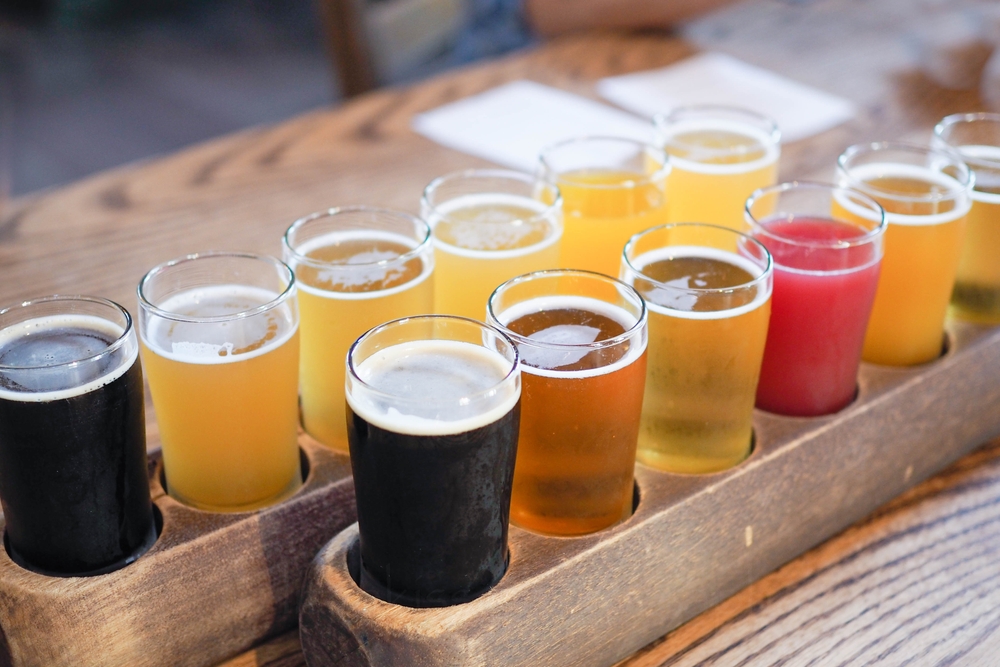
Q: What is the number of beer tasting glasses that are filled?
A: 12